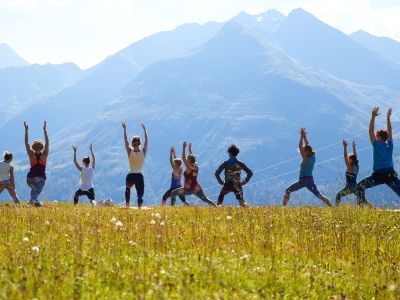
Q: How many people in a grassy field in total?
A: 10